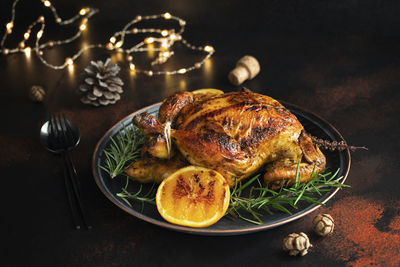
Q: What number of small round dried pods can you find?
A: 3